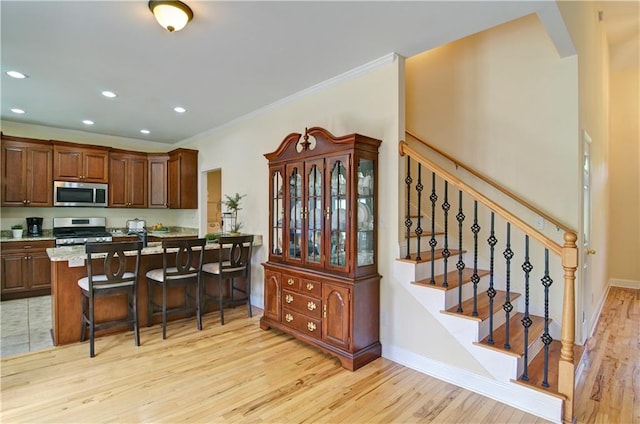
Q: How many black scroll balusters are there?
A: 10